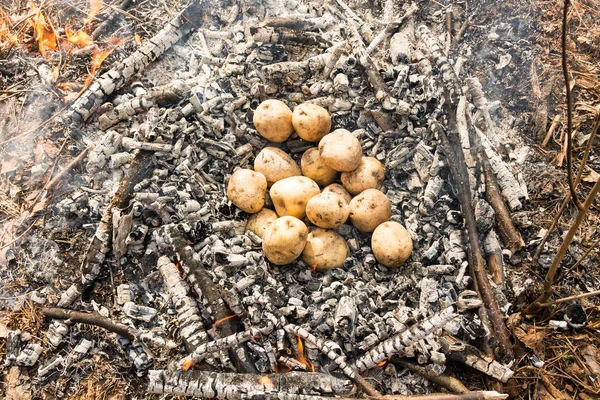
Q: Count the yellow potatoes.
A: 15